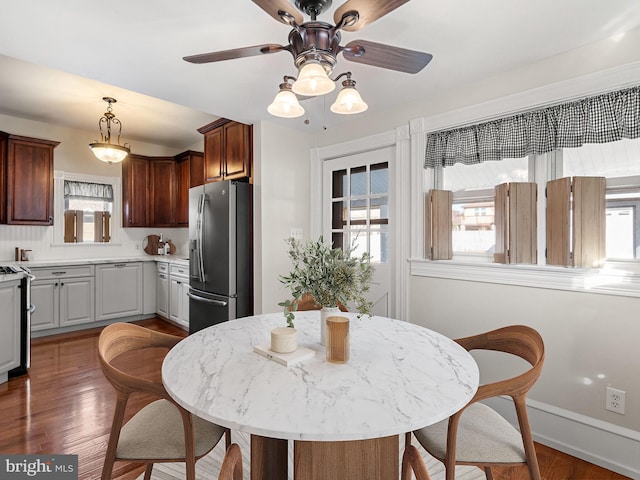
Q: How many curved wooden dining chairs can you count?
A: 4